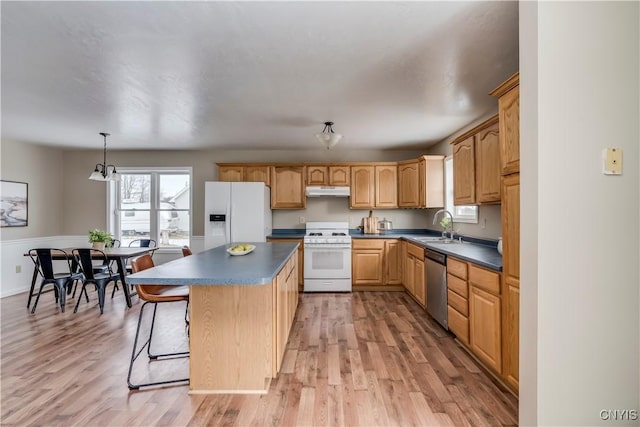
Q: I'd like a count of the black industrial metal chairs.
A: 4